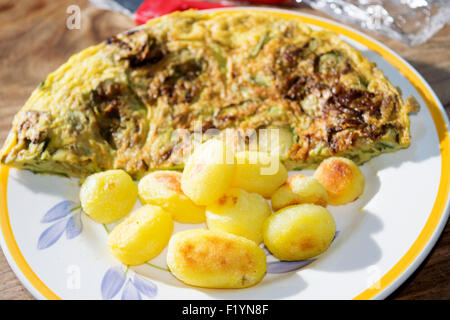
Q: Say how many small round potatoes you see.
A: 10